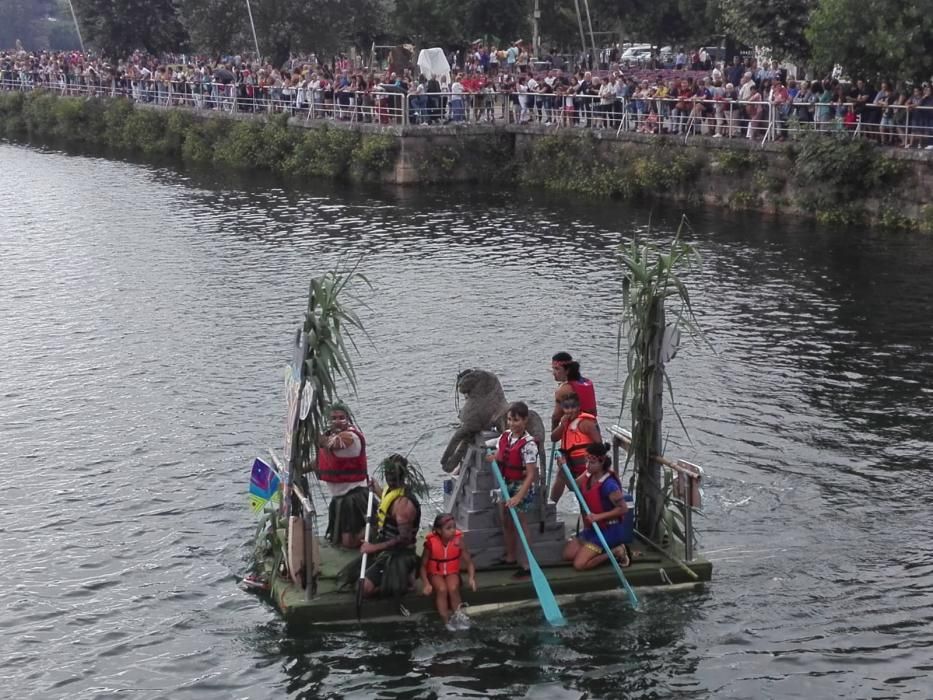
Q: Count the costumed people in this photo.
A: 7